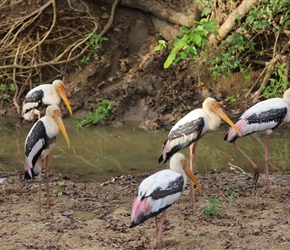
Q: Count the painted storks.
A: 5